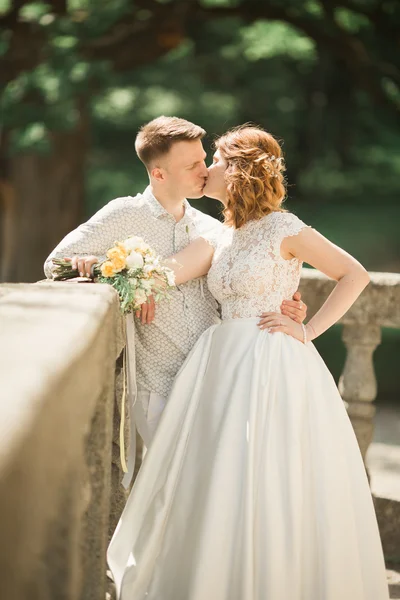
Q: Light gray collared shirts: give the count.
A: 1